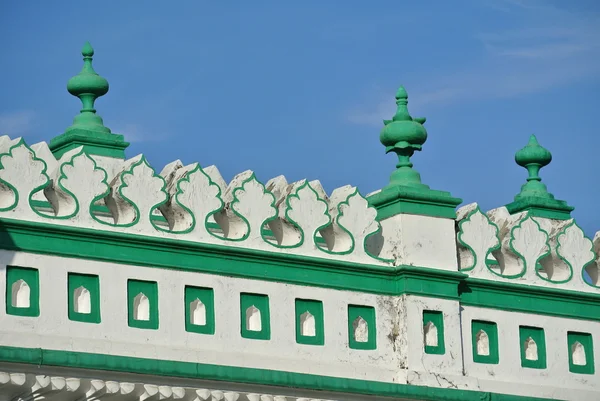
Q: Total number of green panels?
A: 11